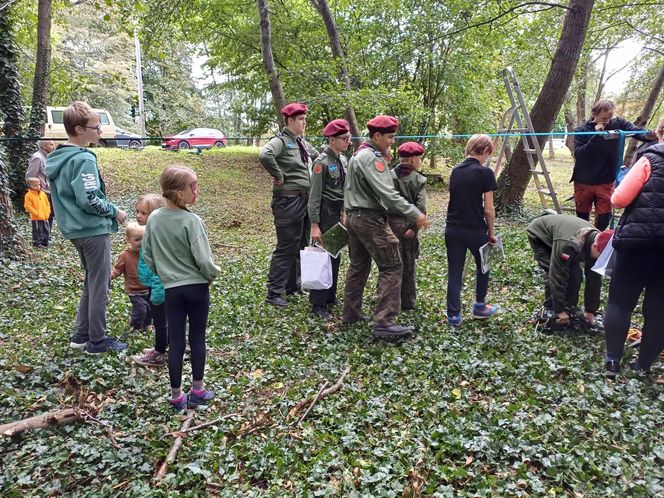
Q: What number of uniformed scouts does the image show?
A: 5